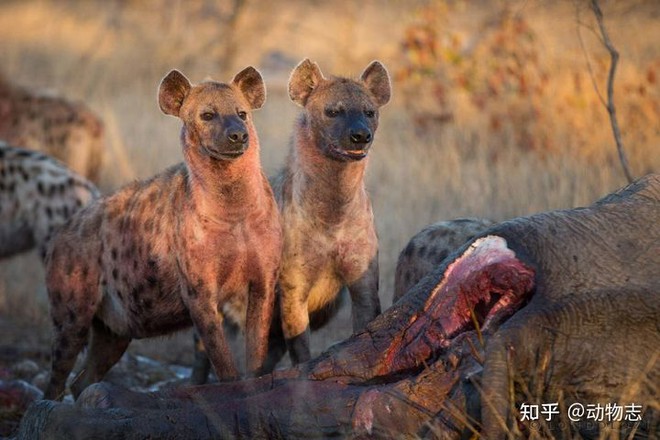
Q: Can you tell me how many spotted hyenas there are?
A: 5